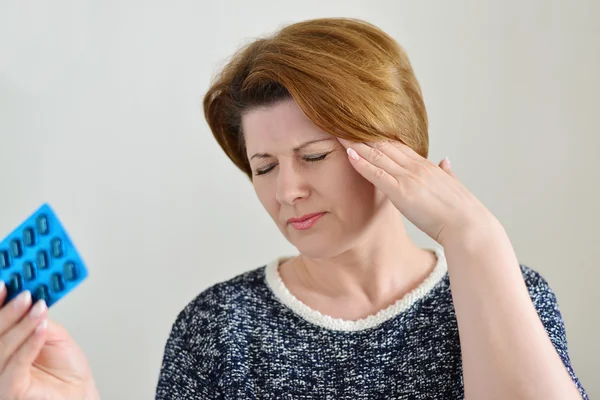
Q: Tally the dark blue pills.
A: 11